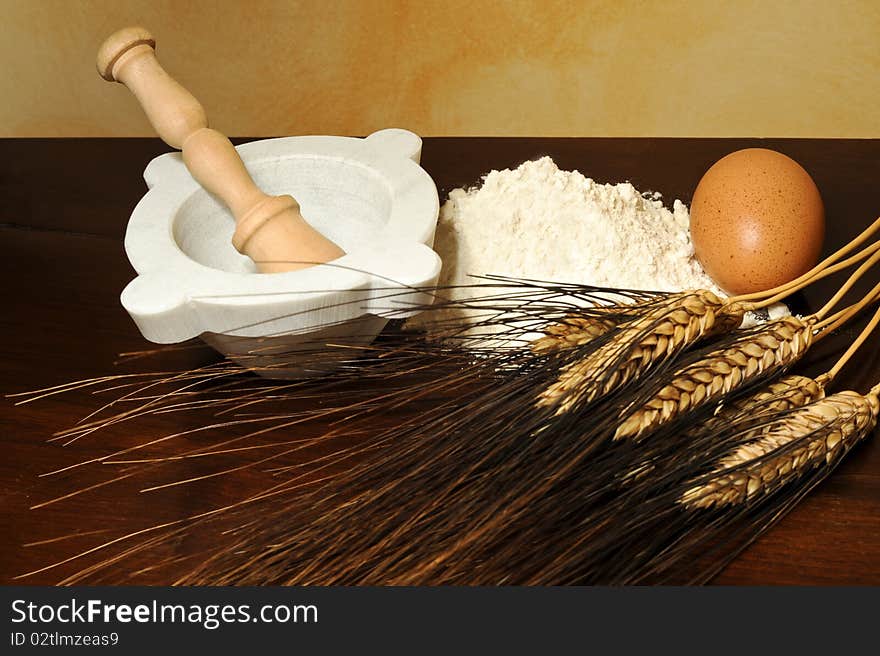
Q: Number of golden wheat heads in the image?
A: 5